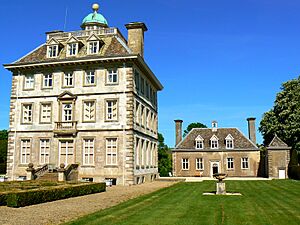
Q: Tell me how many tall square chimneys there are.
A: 3